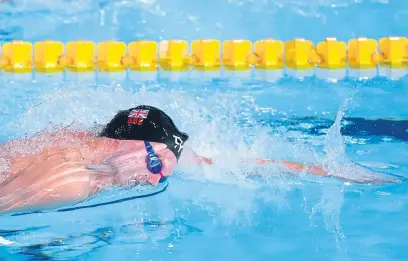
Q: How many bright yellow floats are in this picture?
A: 13